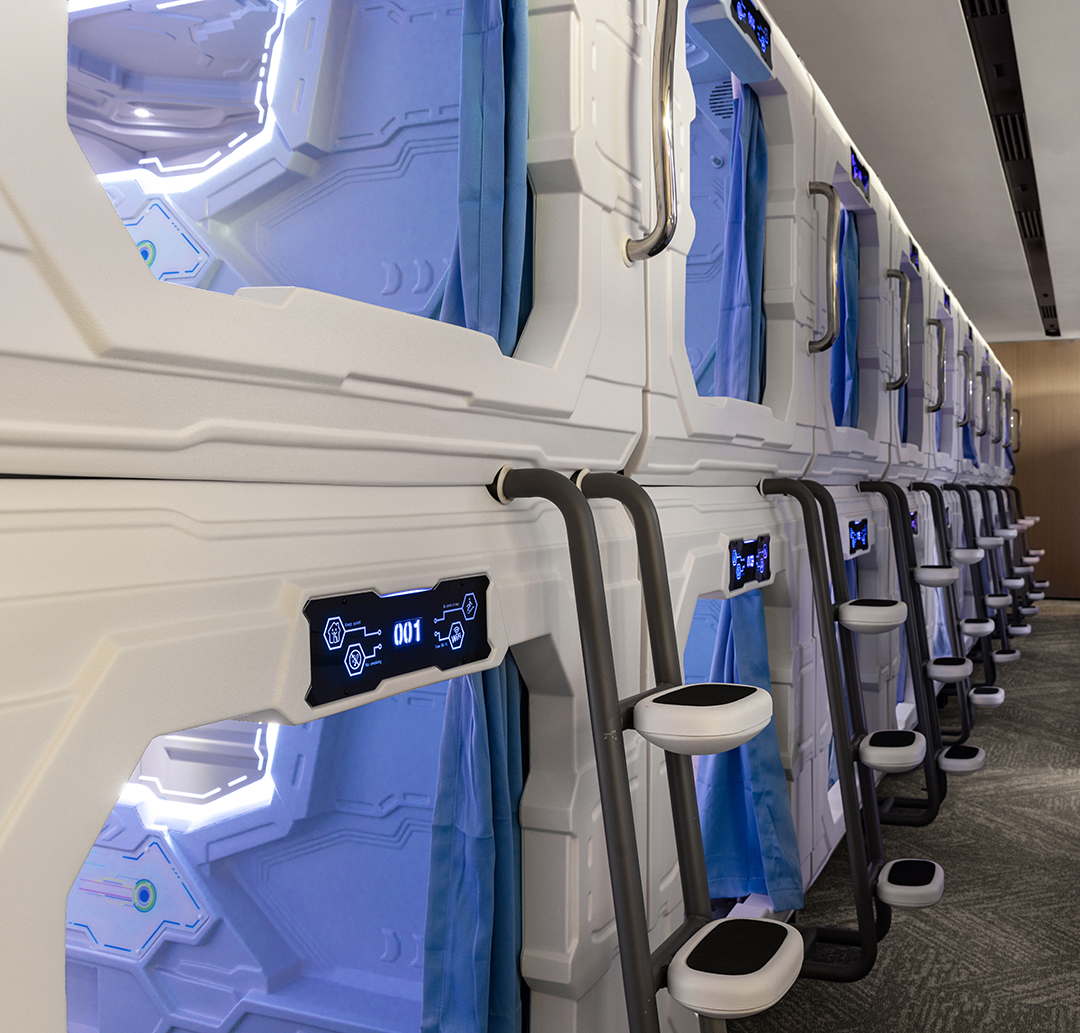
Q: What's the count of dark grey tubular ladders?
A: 9